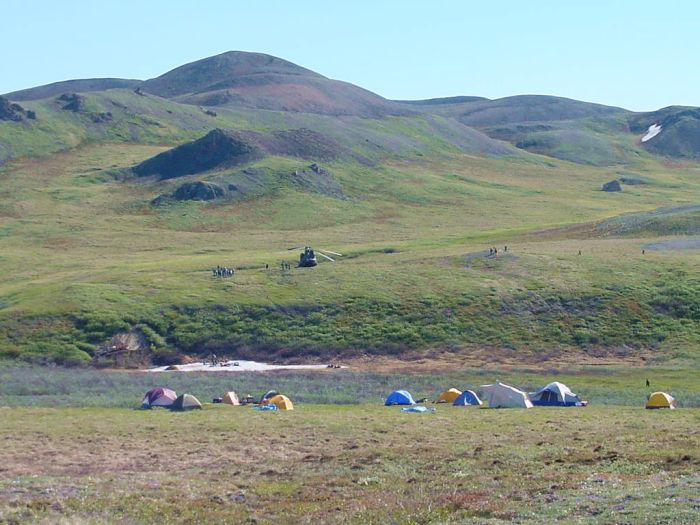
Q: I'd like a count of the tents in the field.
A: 11